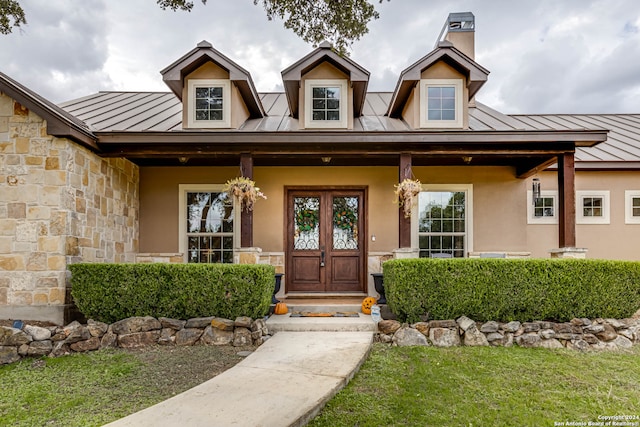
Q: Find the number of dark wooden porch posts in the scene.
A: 3